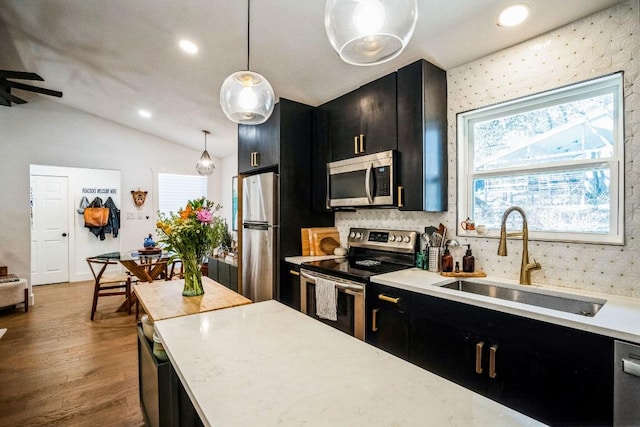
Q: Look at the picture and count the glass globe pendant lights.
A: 2